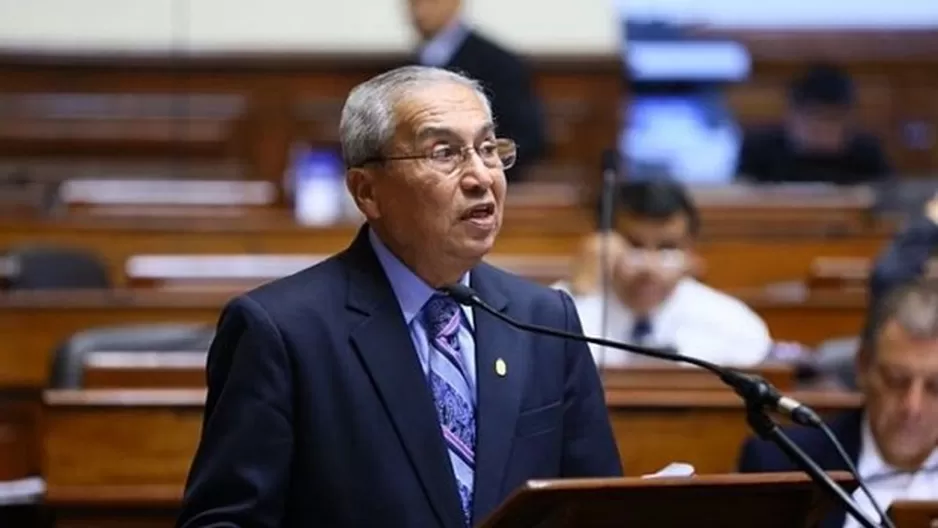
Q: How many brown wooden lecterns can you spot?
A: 1